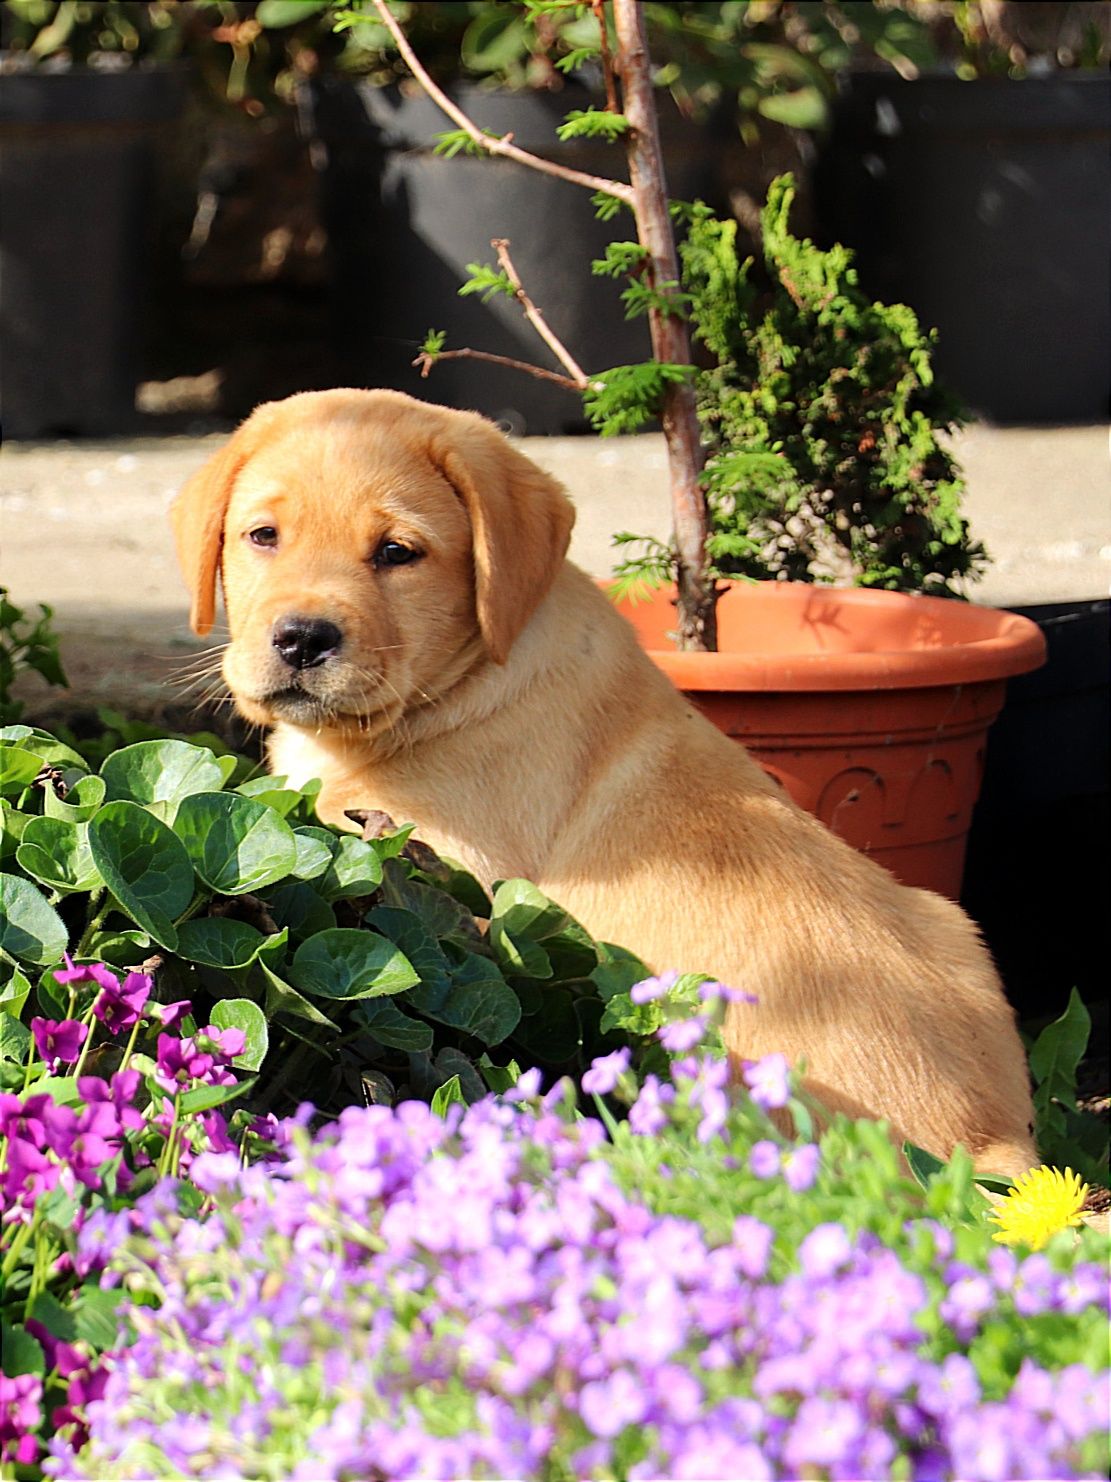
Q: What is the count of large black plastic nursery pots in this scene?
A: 3